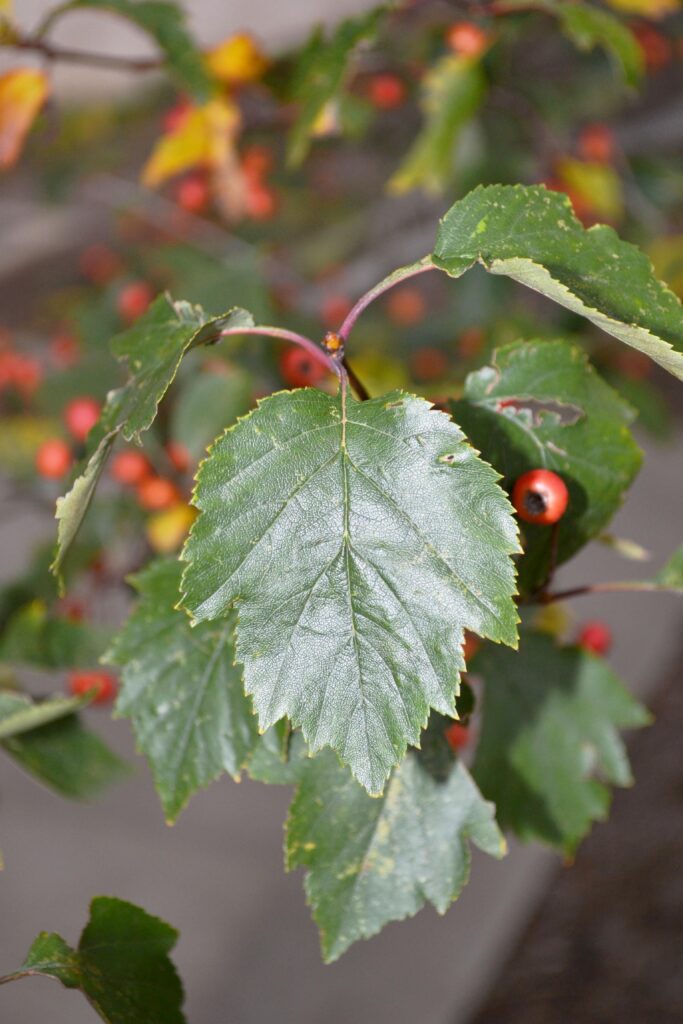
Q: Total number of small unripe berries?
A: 1